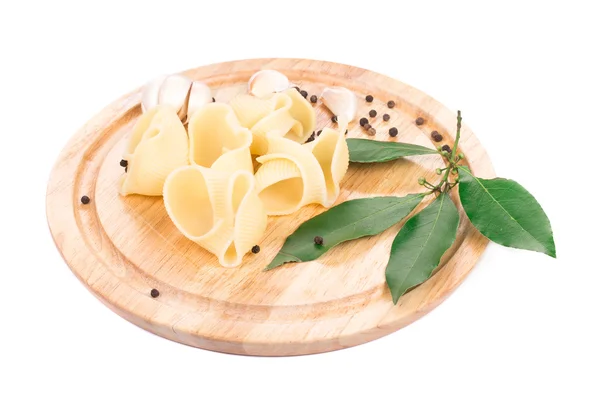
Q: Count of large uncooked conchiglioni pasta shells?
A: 5